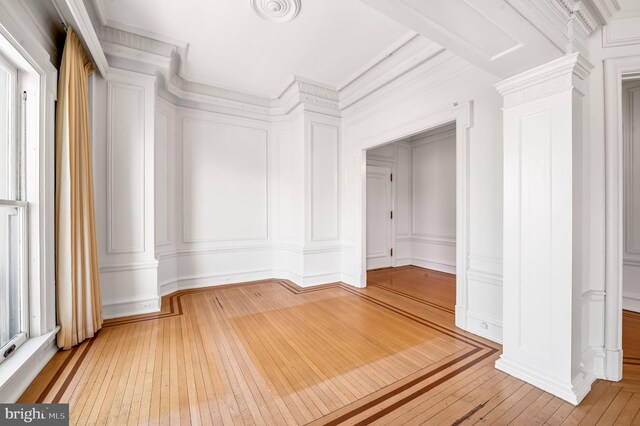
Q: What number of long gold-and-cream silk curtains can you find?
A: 1